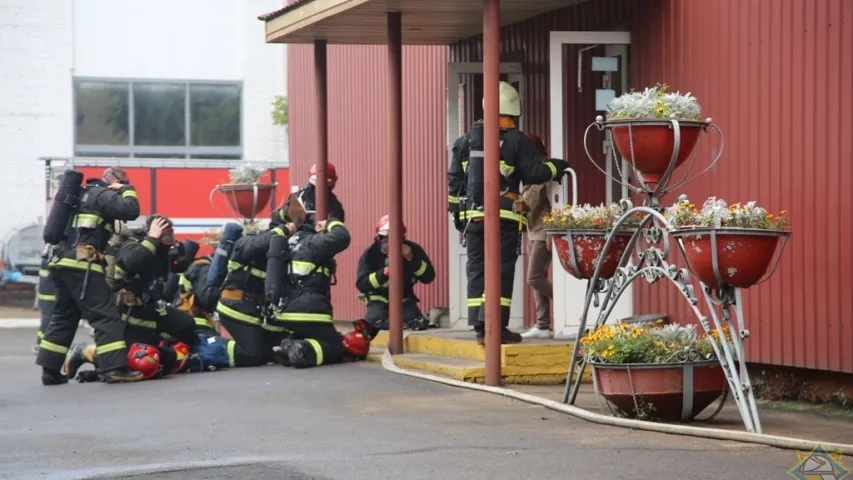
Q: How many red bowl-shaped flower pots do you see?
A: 5